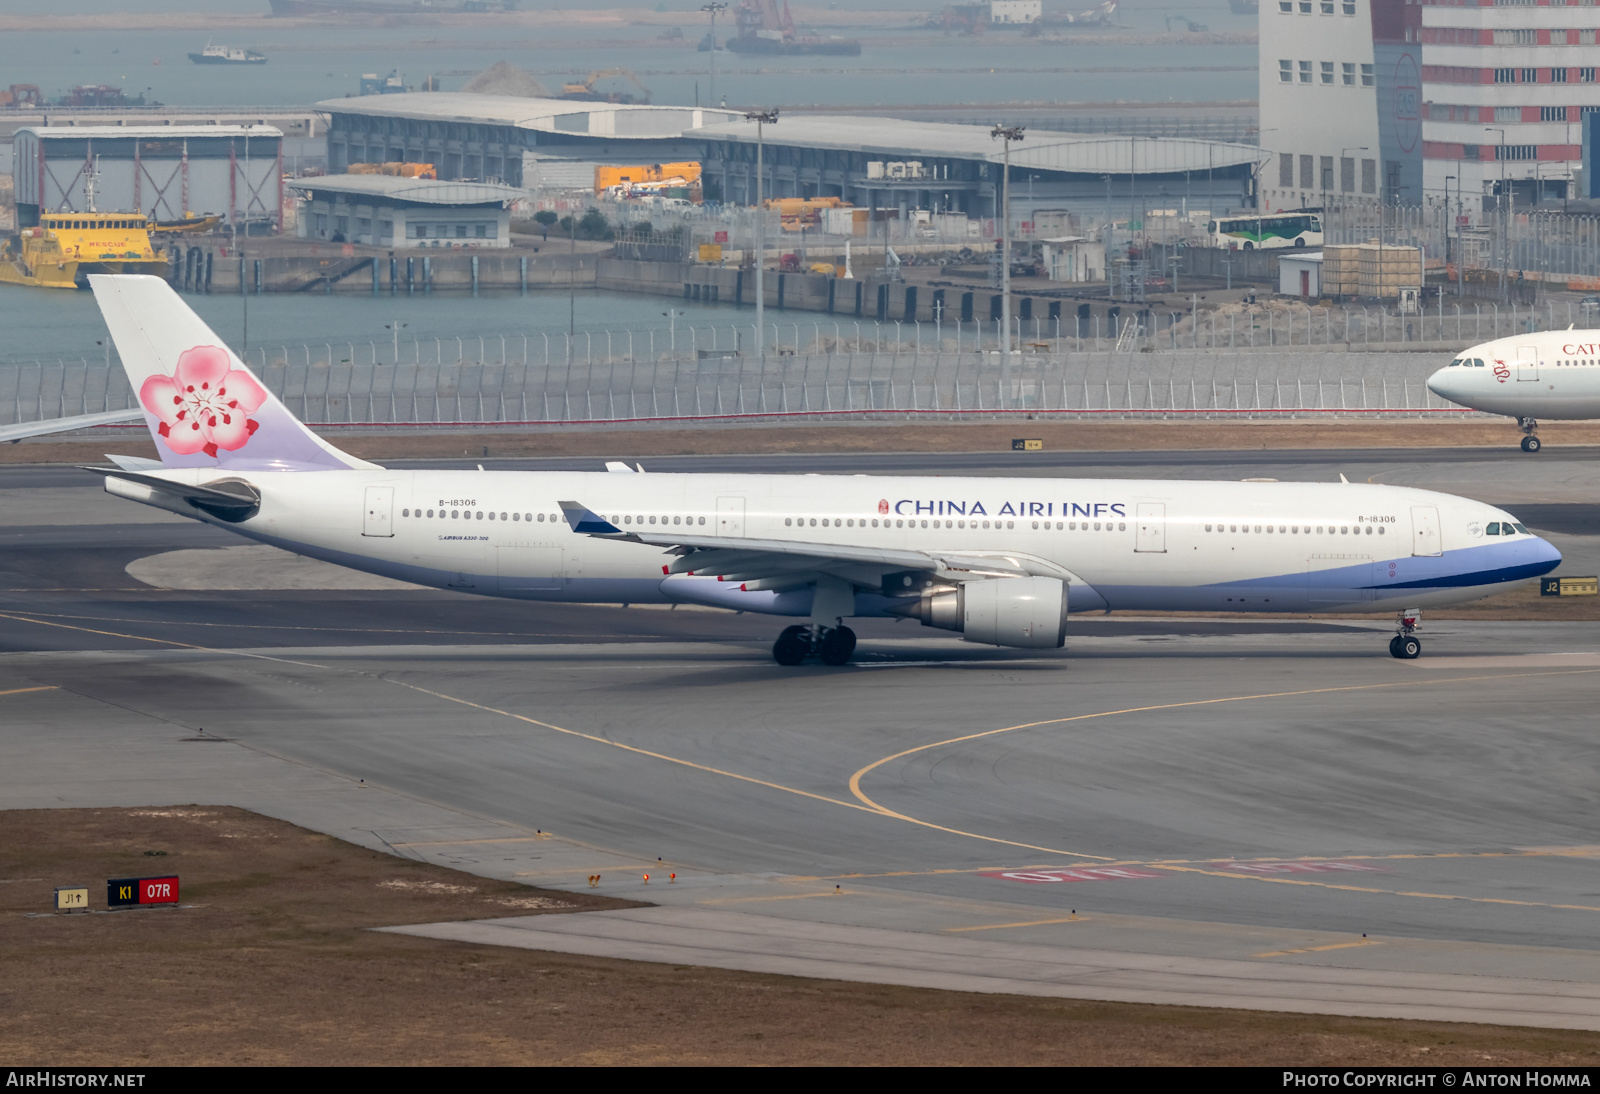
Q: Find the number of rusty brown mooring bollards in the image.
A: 0